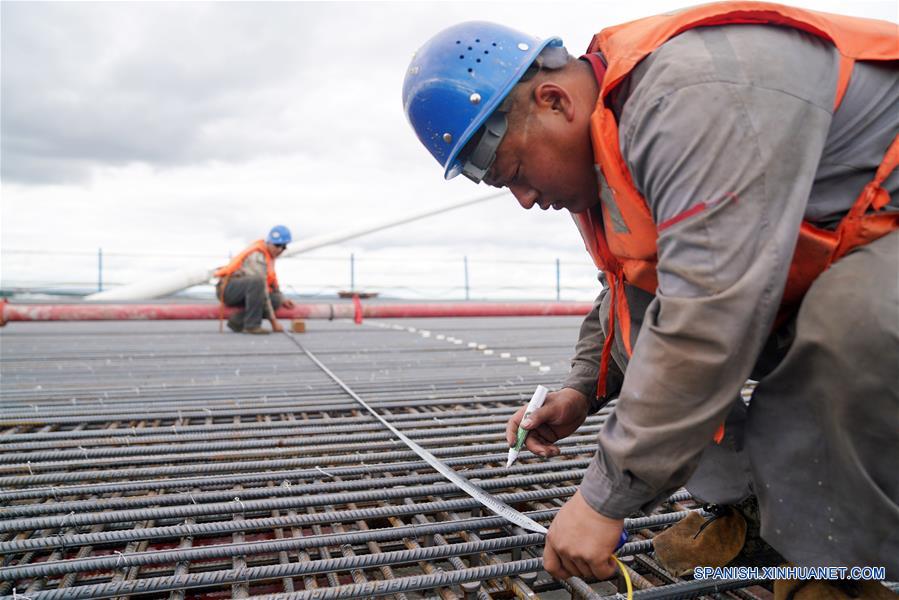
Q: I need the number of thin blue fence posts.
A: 4